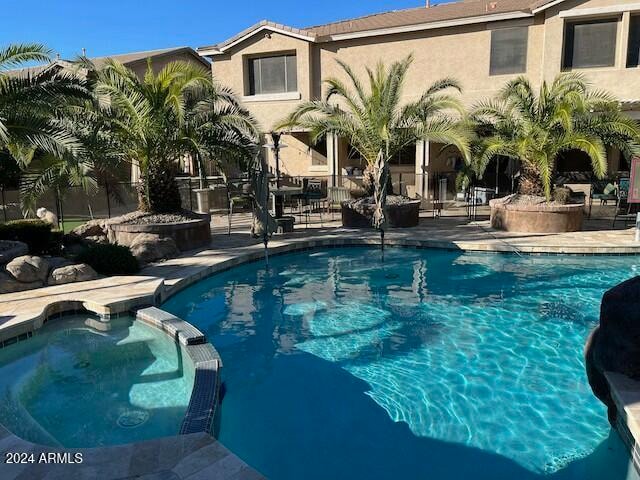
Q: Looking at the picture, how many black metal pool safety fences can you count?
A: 1